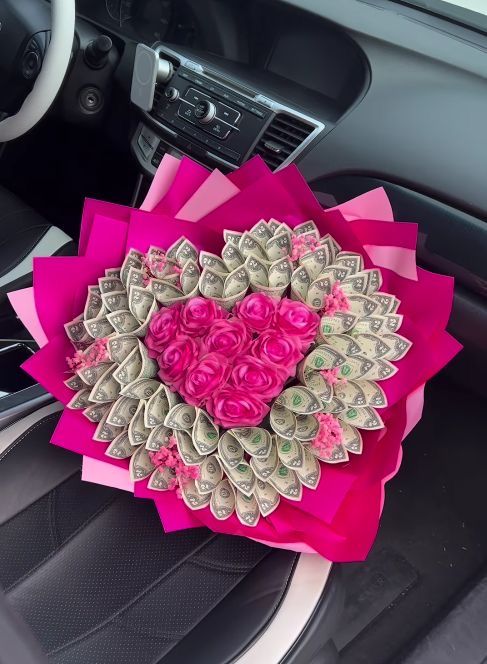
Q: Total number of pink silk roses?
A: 10